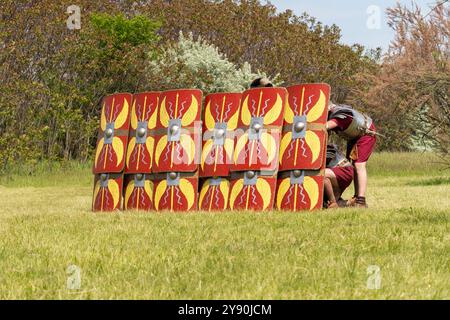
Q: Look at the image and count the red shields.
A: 12